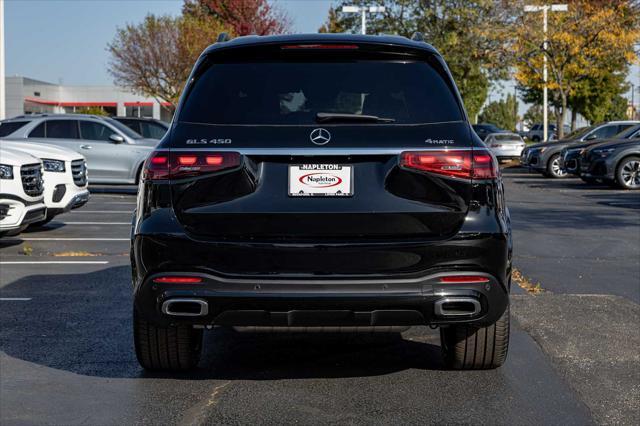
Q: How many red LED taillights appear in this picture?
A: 2